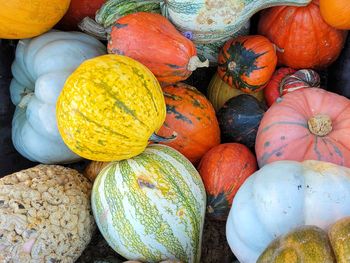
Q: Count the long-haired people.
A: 0